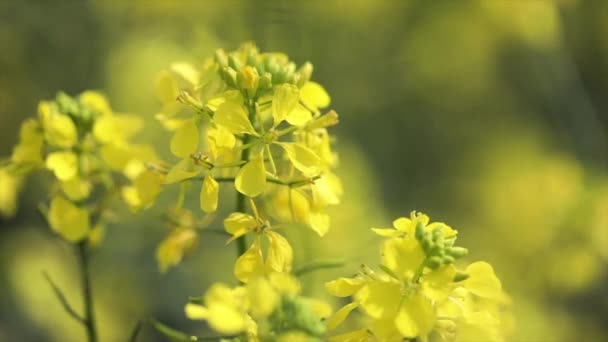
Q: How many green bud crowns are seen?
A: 4